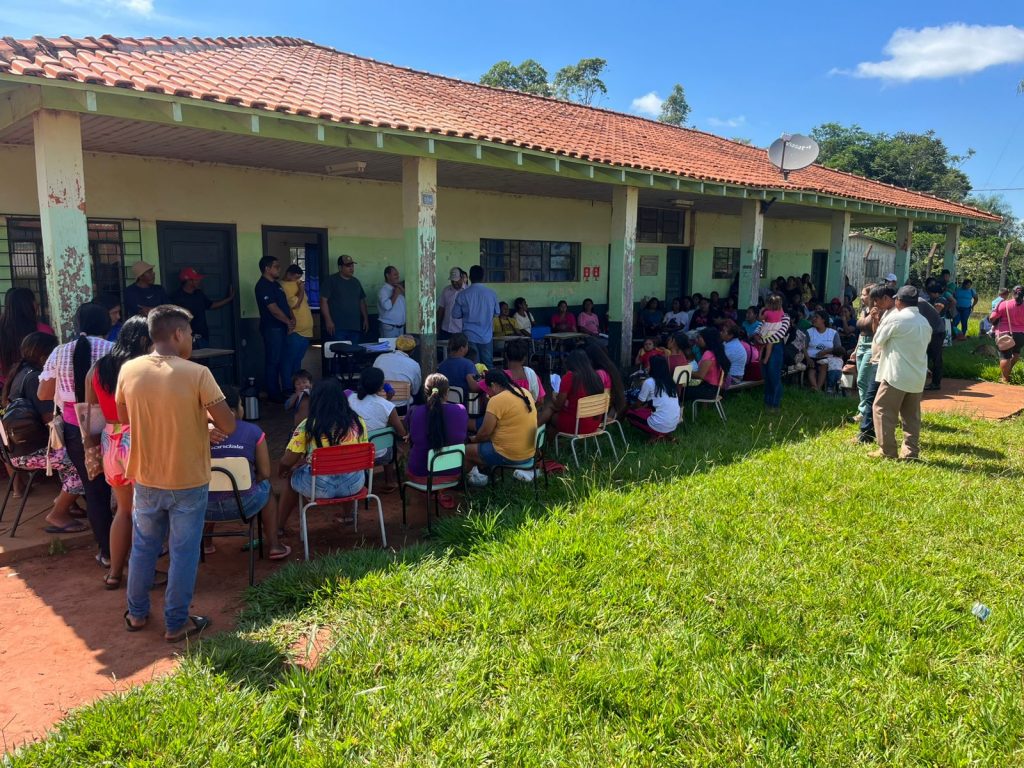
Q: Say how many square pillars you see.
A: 7